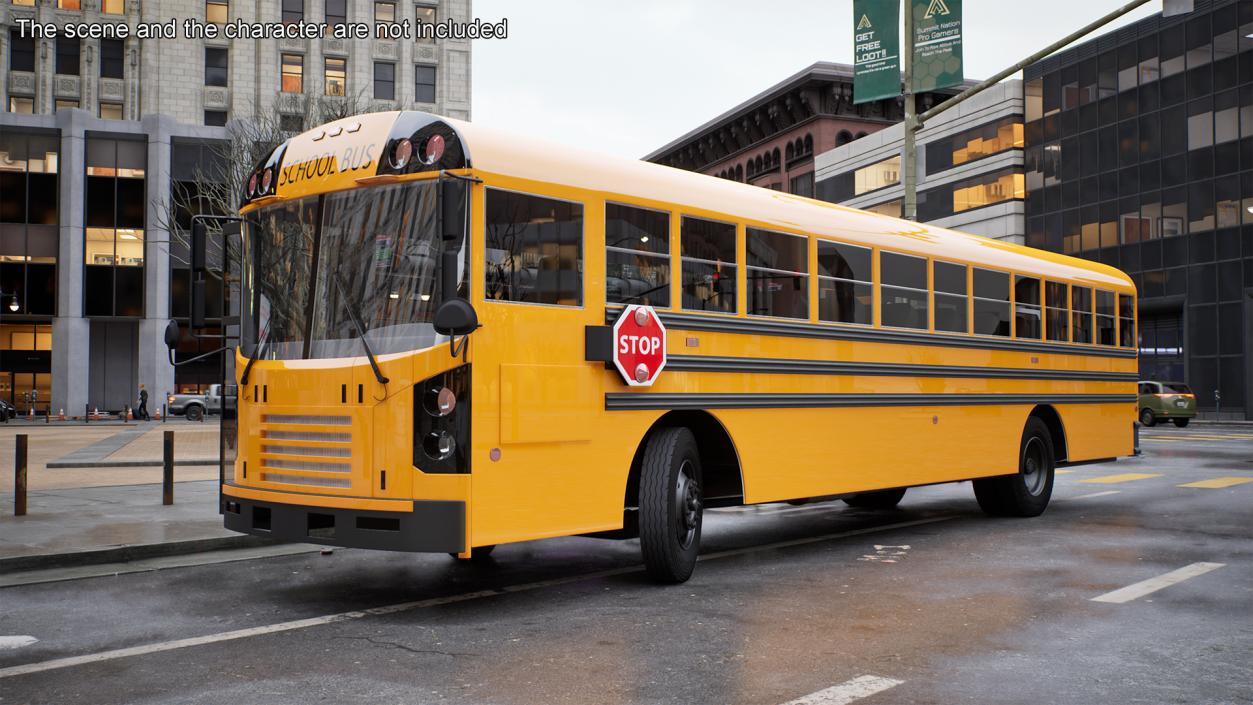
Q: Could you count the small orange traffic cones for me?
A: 5